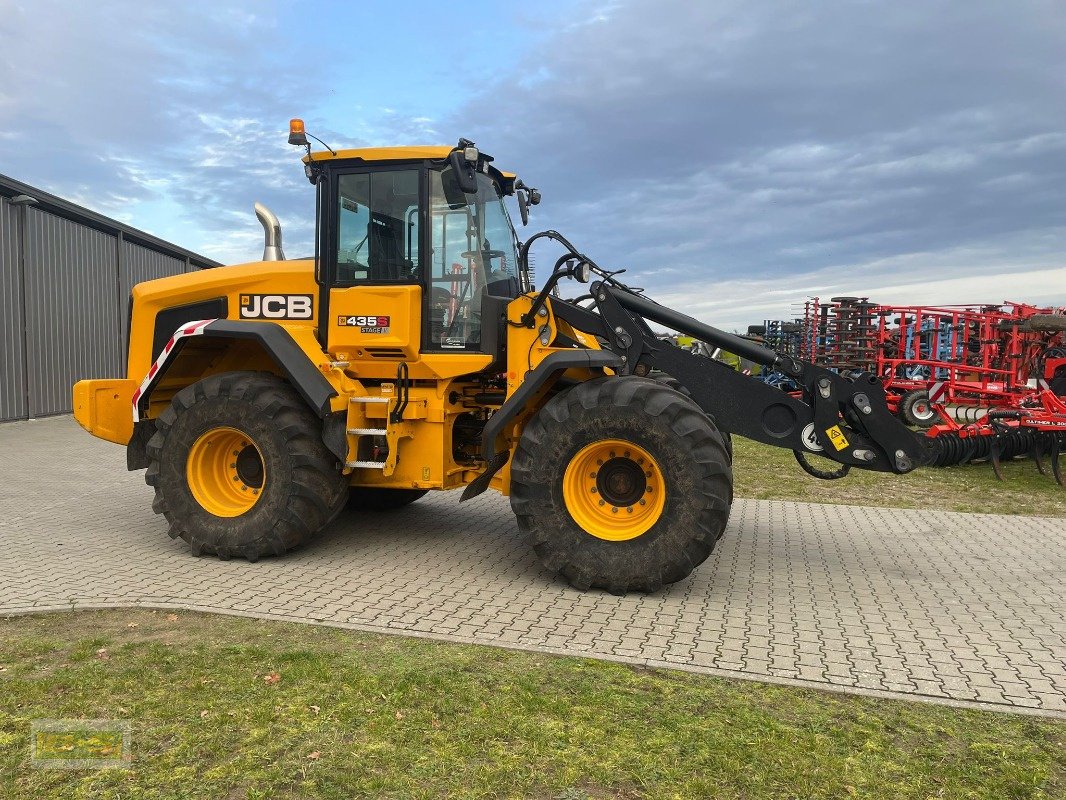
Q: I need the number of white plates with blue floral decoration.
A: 0